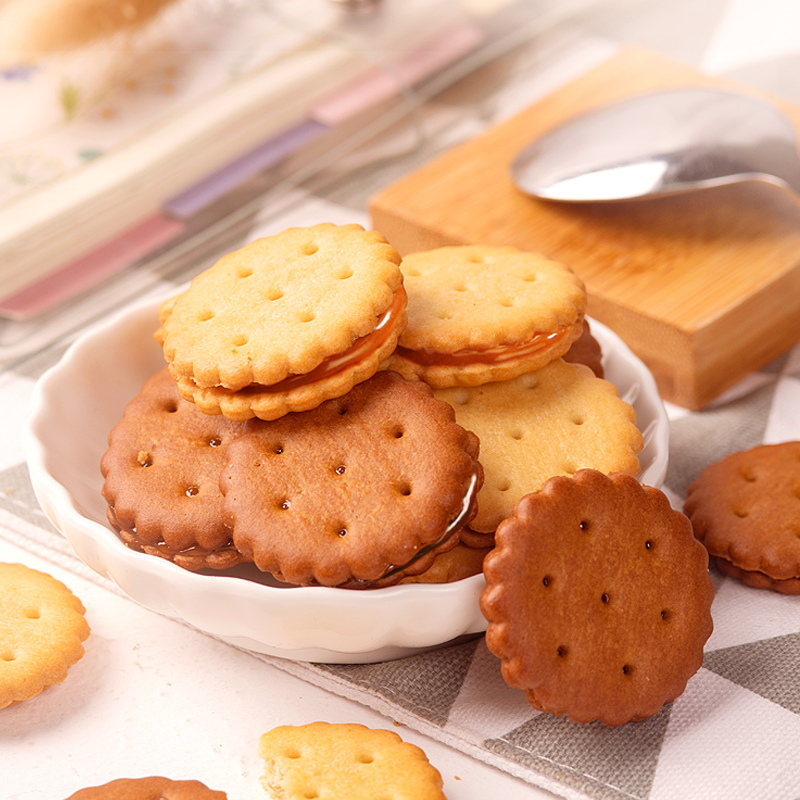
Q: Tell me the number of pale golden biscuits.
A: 5